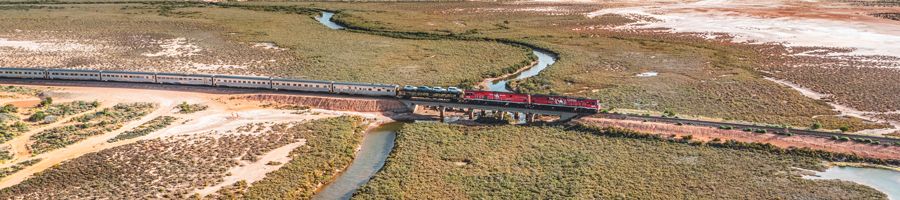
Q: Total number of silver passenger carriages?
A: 7